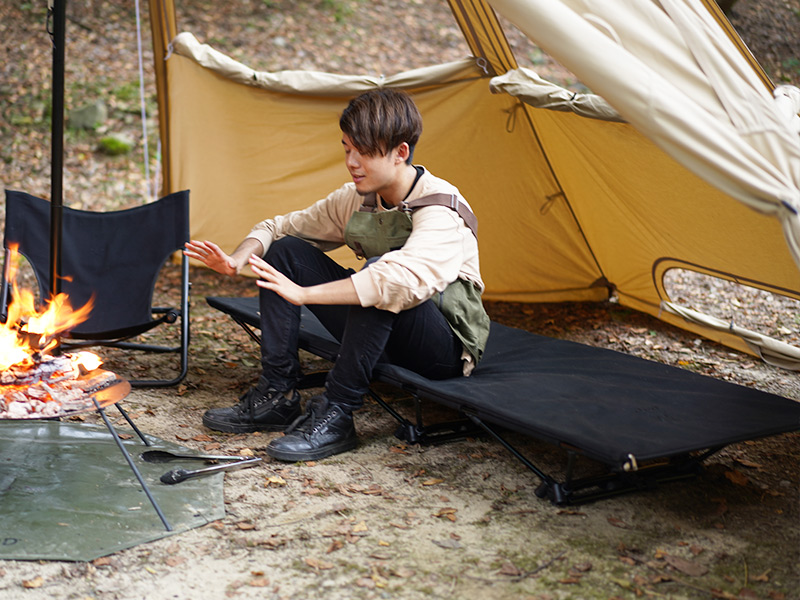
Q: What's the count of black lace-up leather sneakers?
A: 2